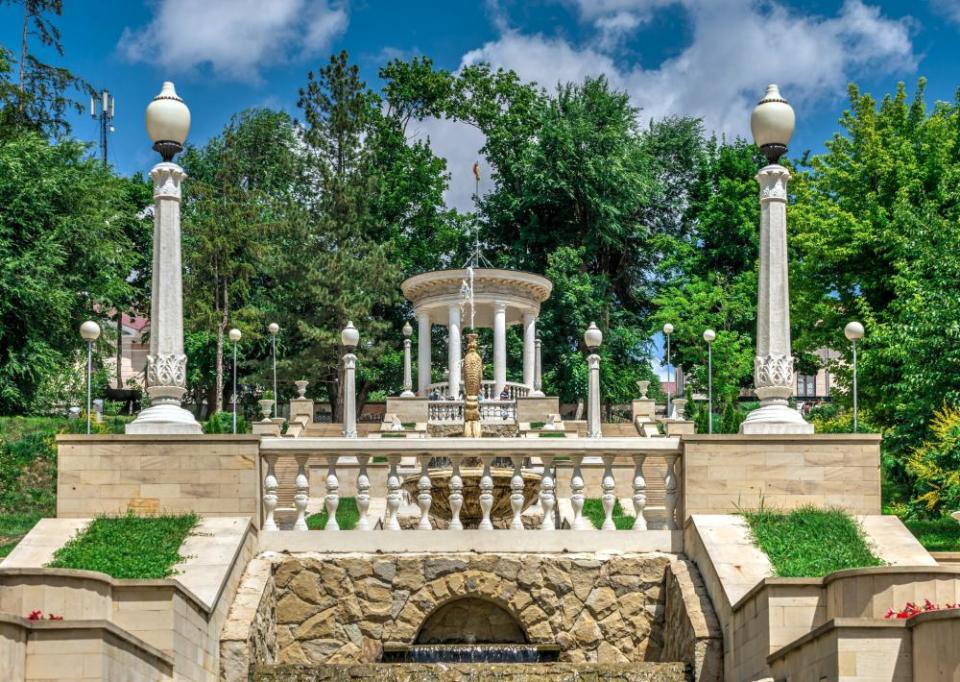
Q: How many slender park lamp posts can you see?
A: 6